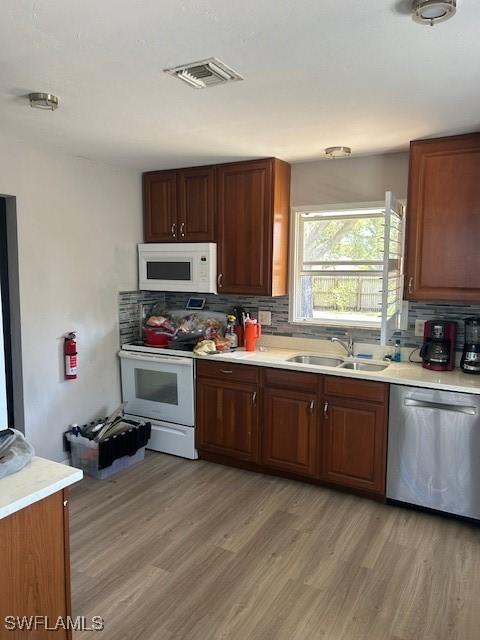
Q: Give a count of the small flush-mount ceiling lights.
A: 3